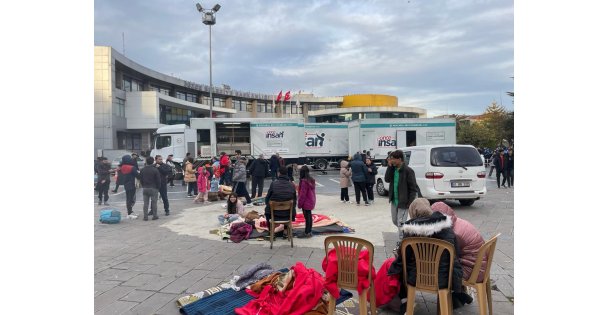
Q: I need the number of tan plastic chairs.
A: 3